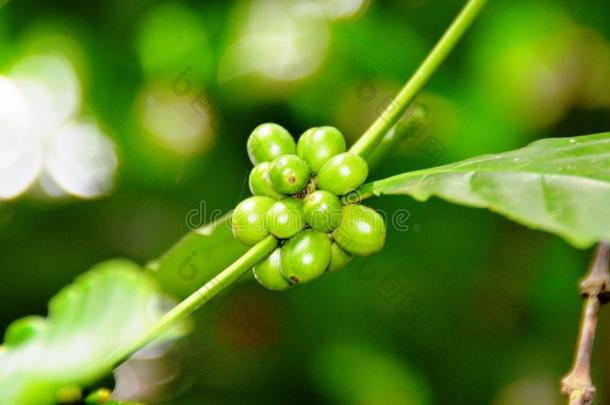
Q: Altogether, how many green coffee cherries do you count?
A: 12